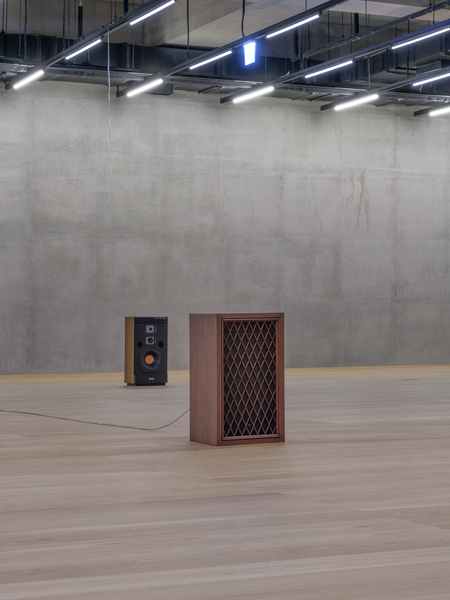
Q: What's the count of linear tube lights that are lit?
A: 12